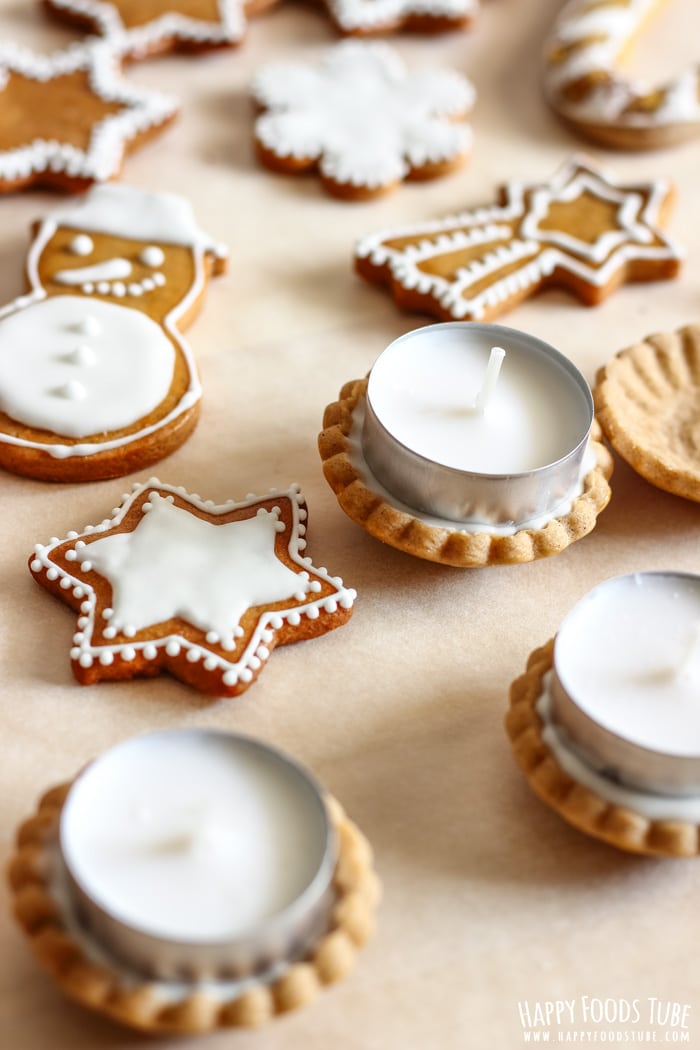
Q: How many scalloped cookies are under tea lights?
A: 3